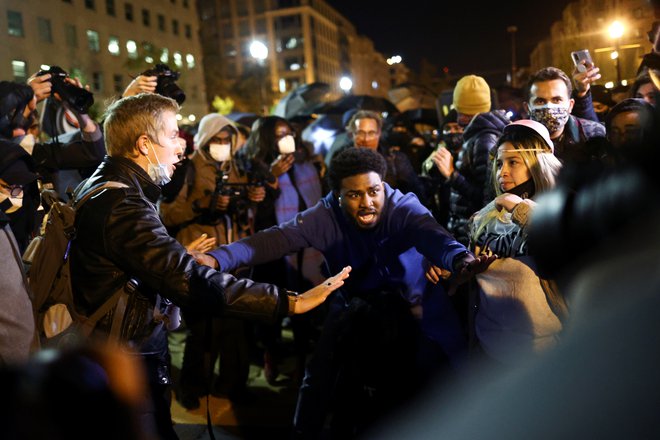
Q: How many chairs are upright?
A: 0